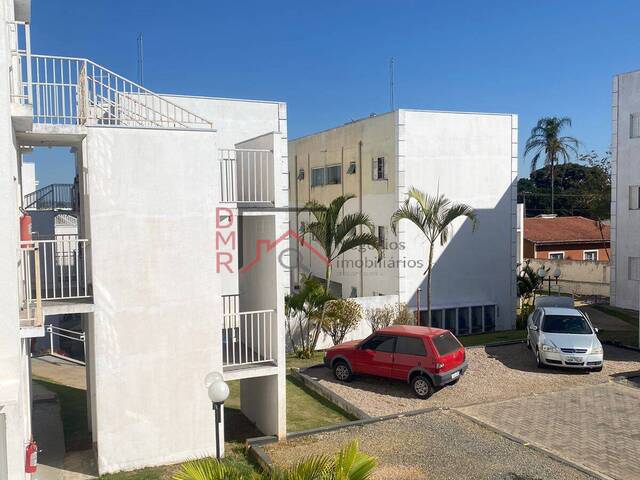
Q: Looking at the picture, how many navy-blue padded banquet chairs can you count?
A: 0